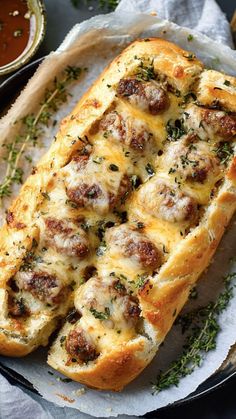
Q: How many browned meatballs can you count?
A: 11